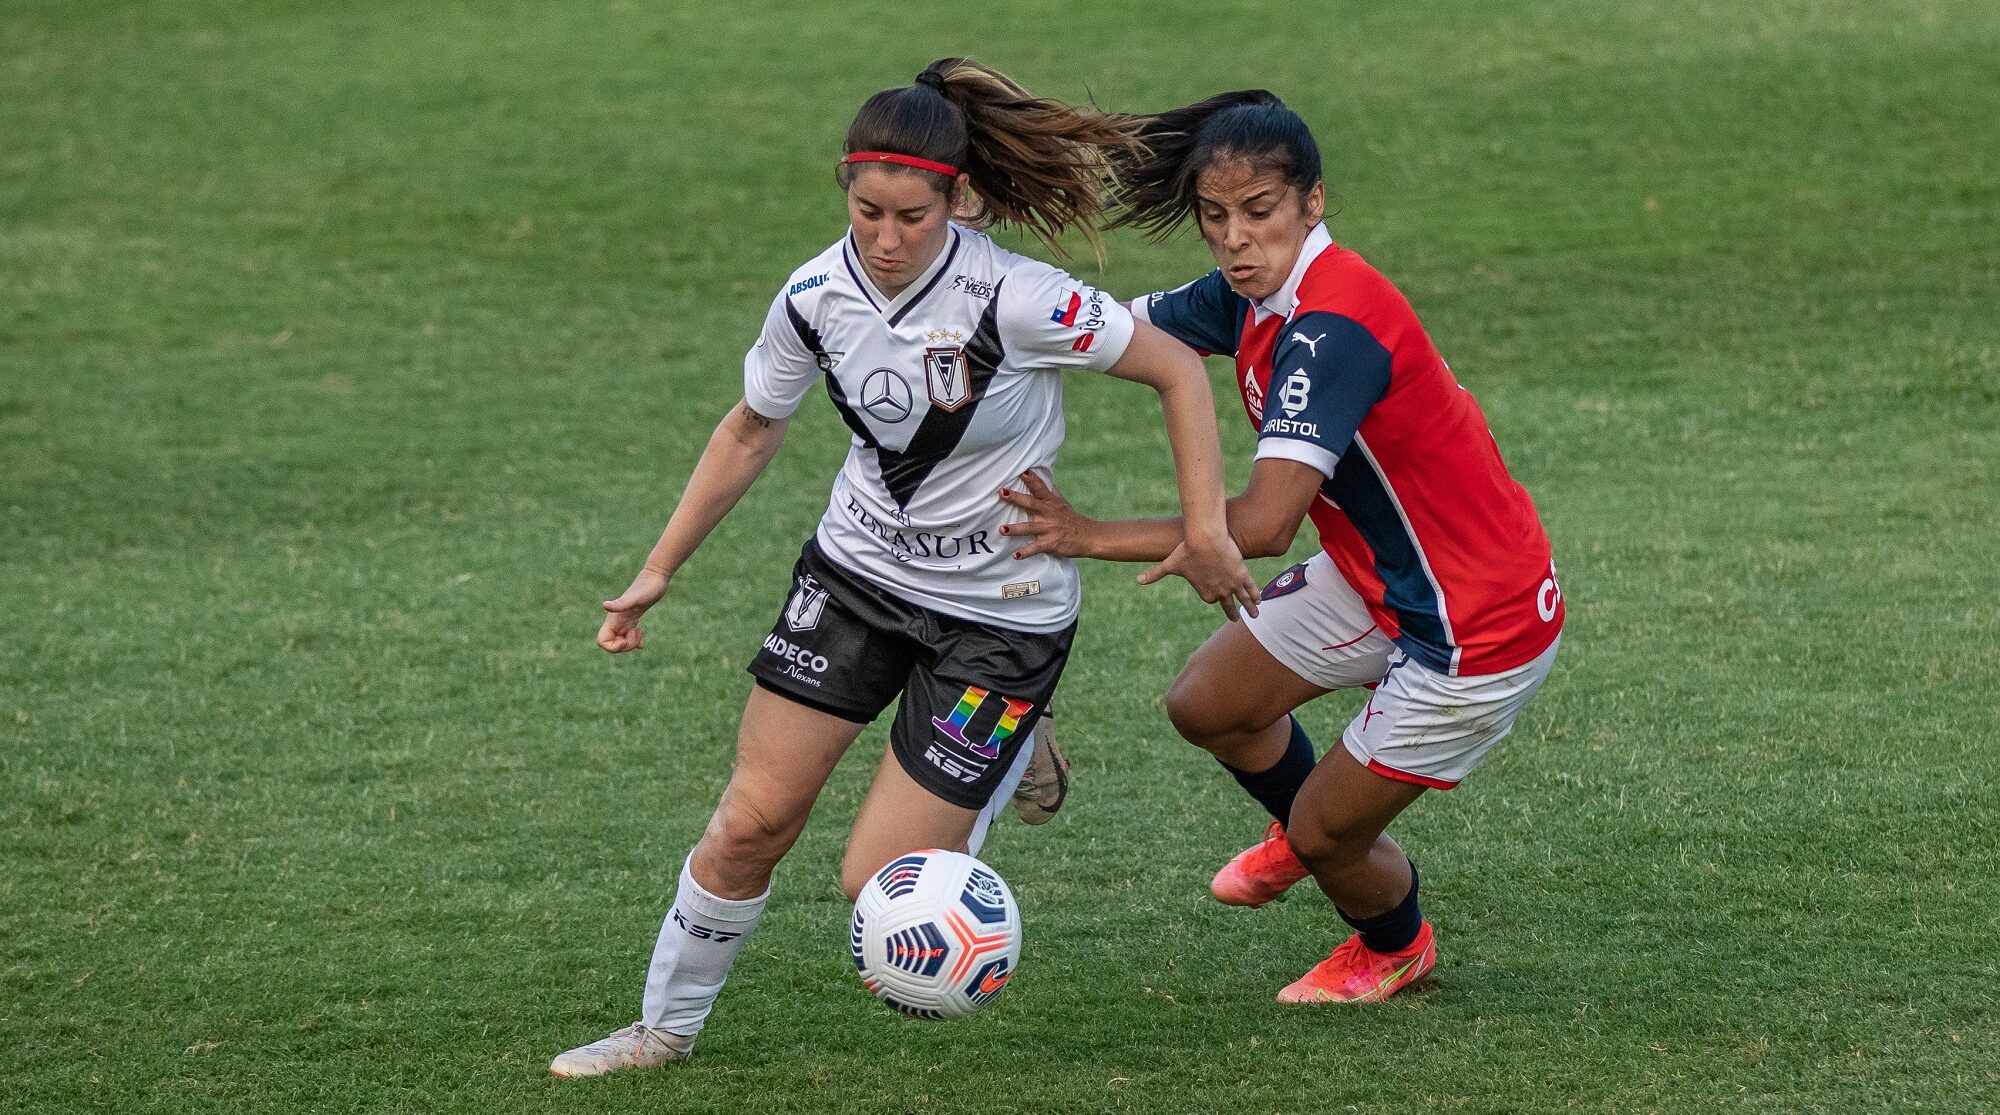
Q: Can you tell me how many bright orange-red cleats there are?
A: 2